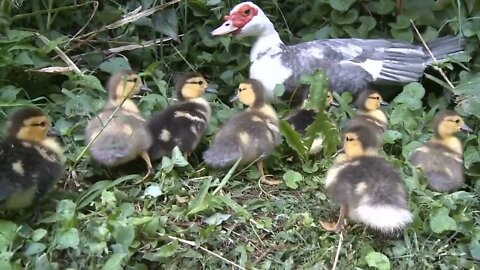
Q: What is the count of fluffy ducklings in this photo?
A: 8